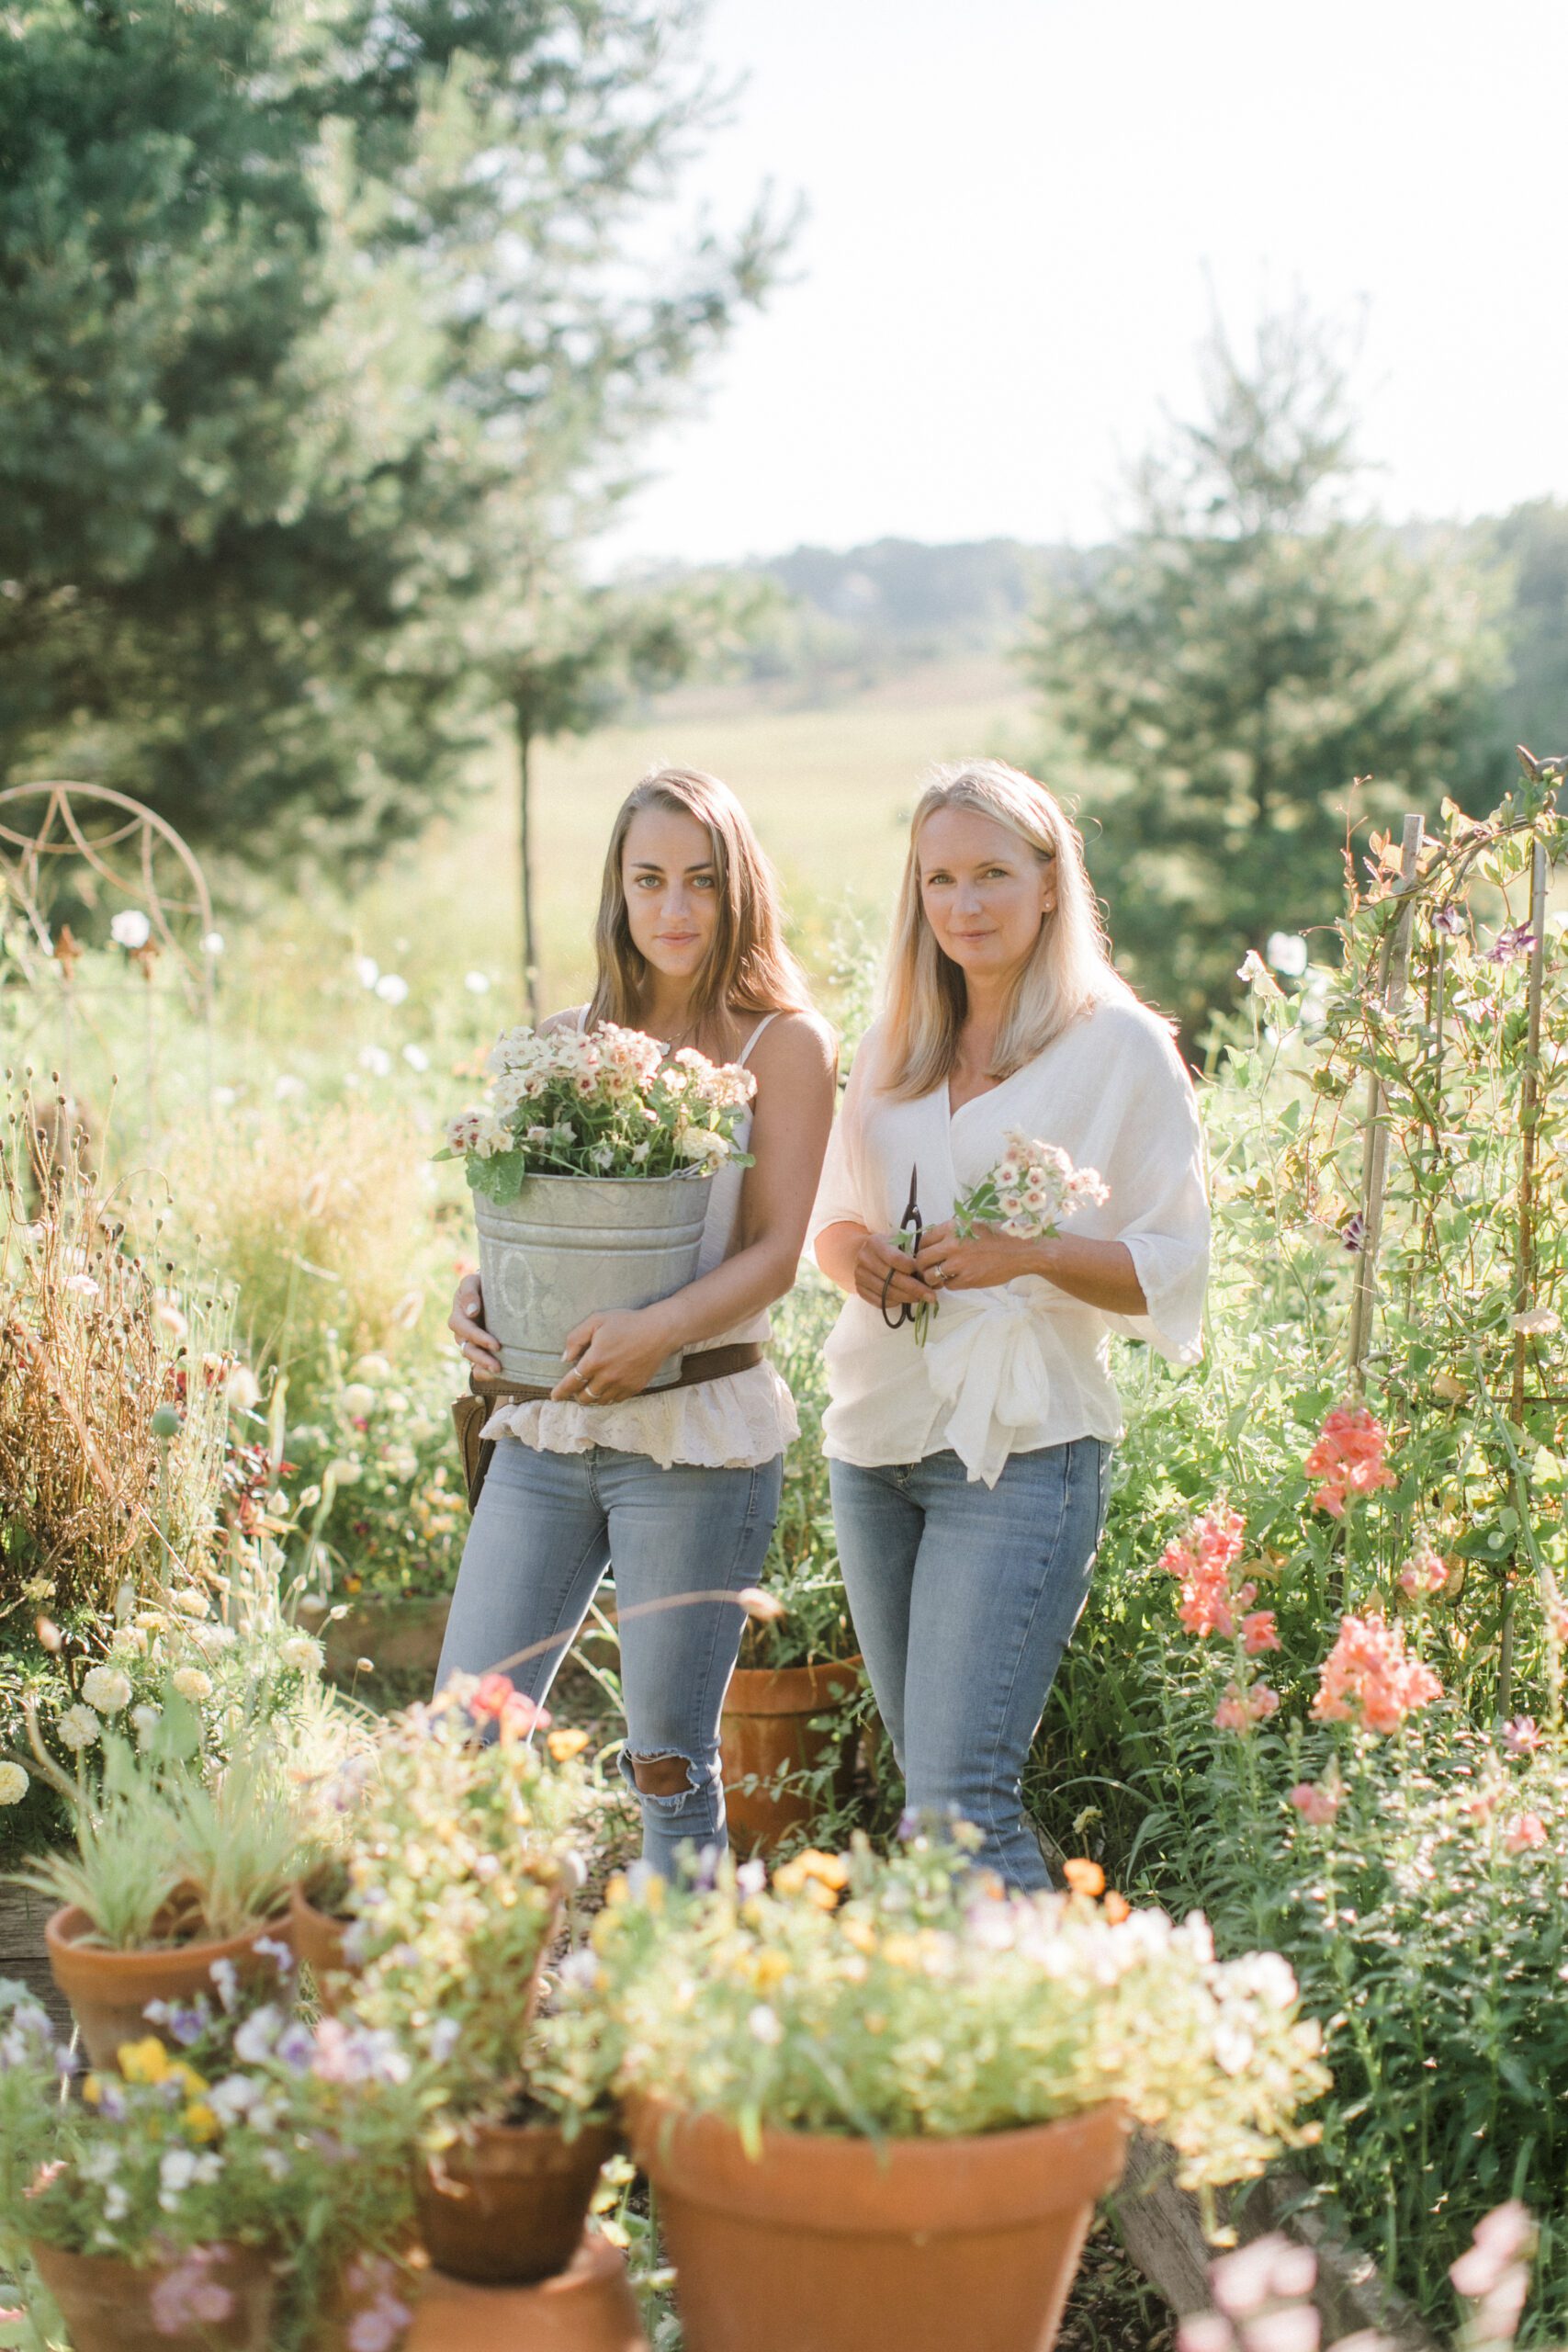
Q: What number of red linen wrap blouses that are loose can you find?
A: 0